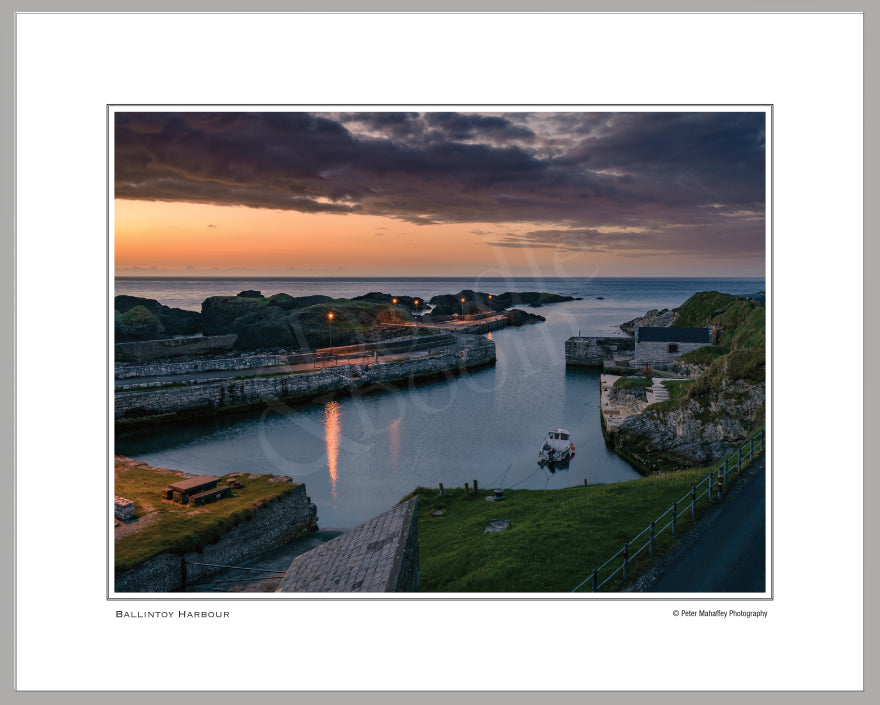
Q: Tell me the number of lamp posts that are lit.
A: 5